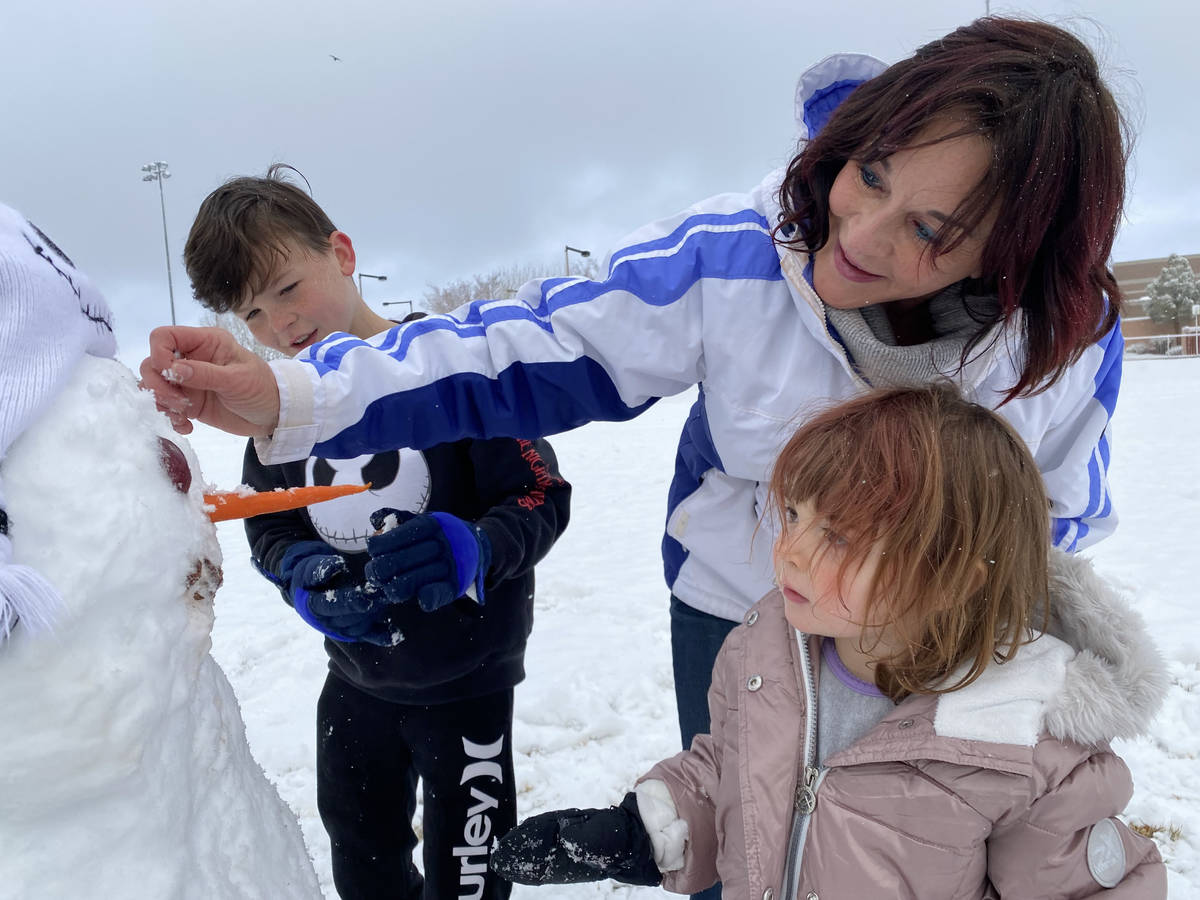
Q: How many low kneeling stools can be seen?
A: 0